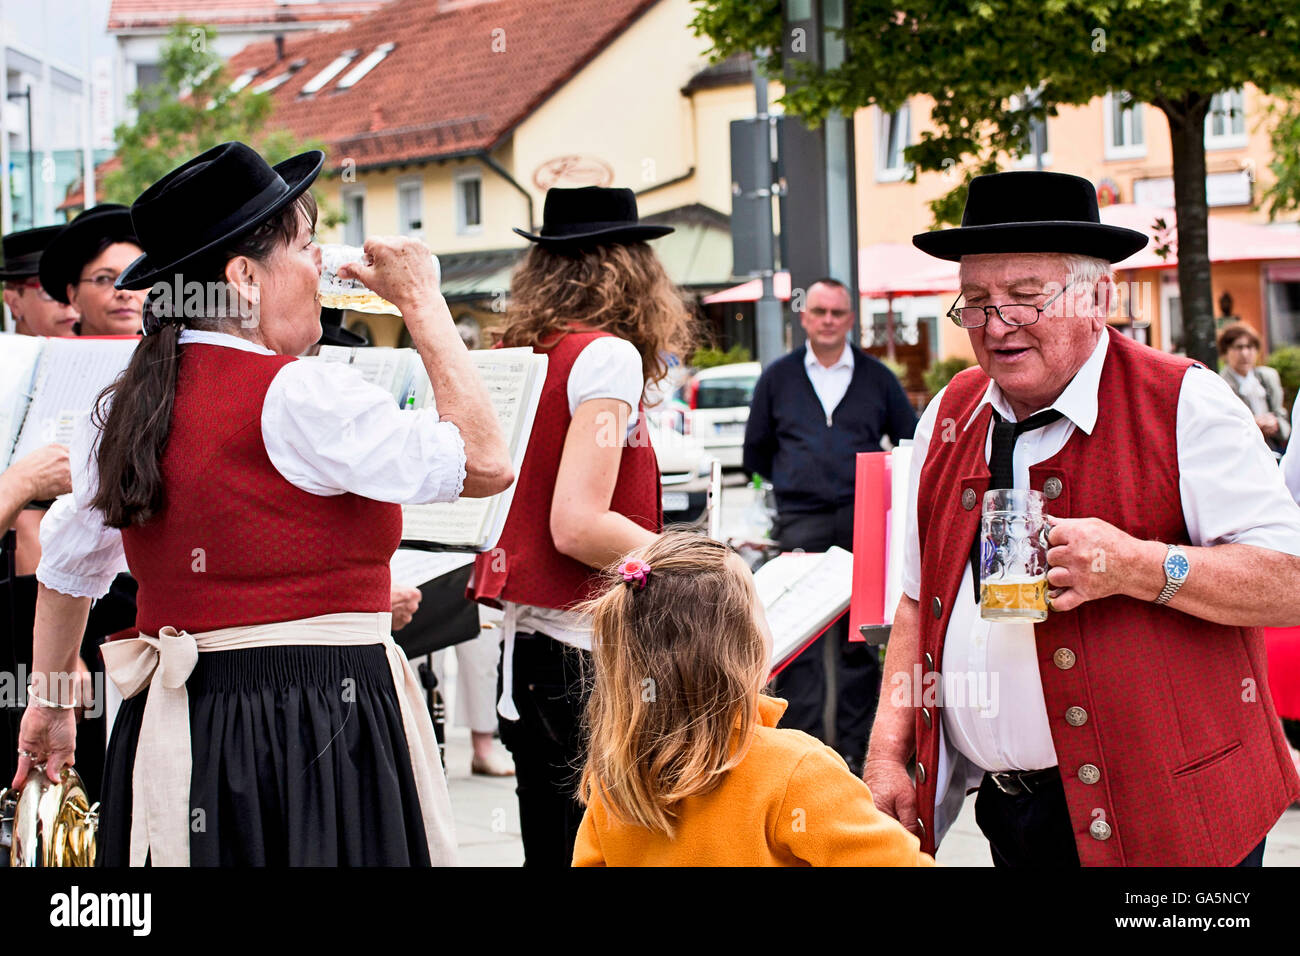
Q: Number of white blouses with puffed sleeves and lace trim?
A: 1